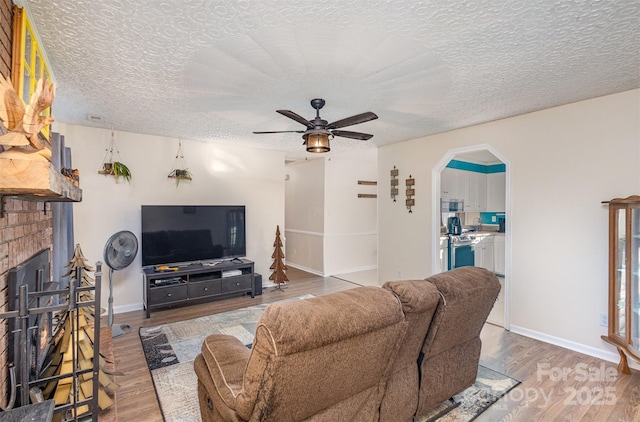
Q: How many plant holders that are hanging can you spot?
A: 2